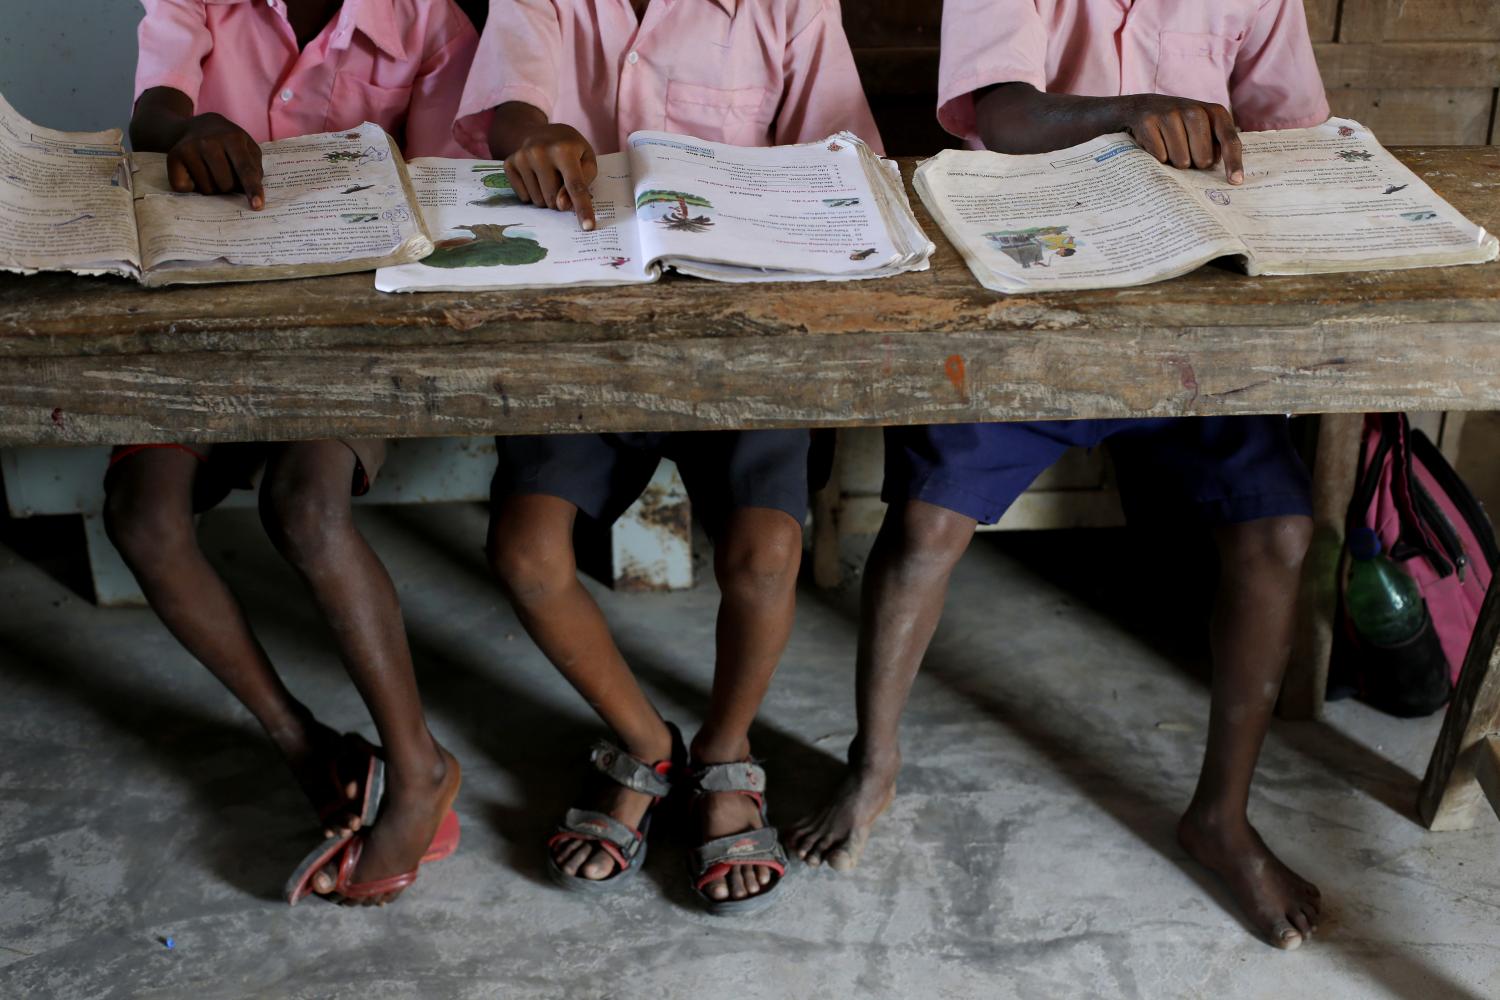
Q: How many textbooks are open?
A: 3